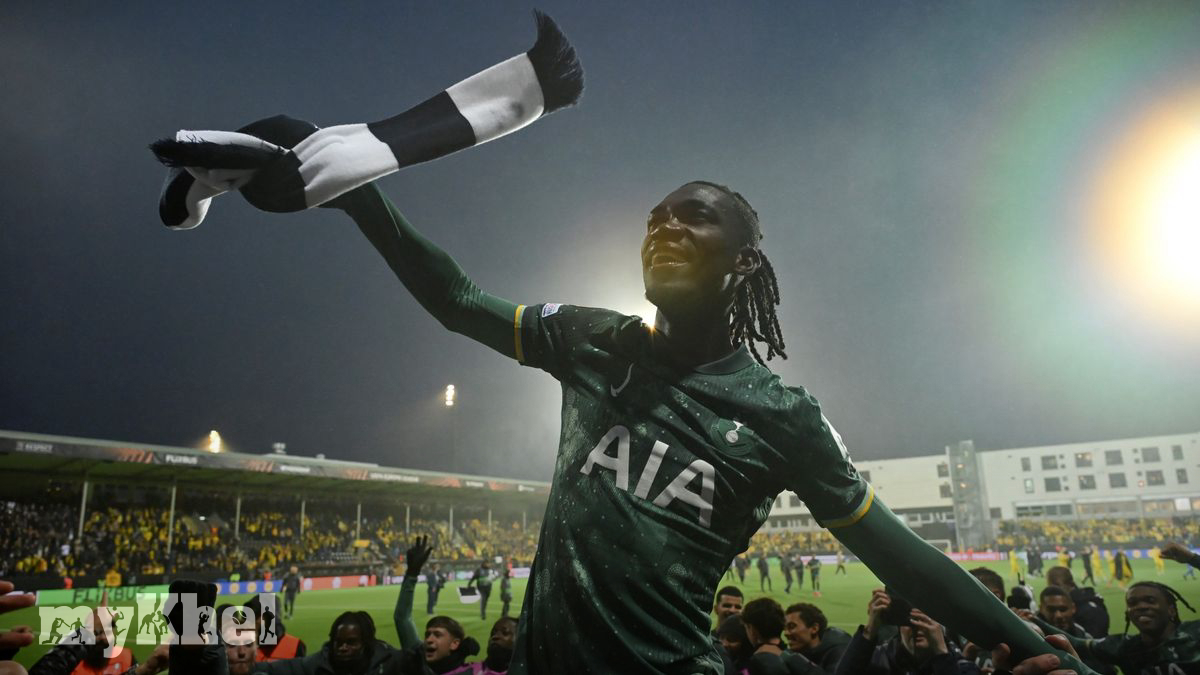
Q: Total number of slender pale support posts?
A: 9